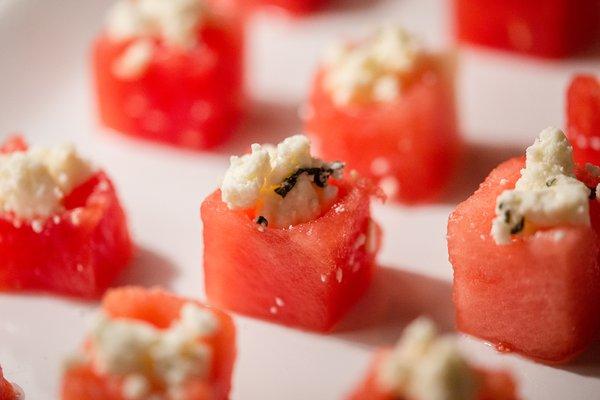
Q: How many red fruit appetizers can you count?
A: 11